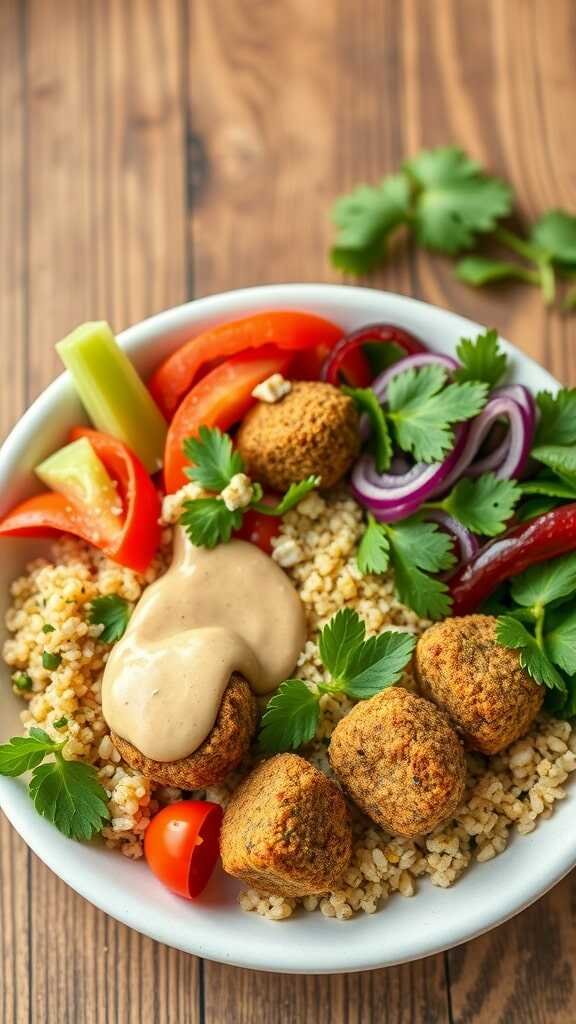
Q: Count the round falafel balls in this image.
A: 5